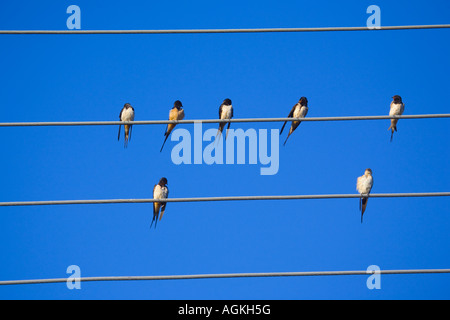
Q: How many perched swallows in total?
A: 7